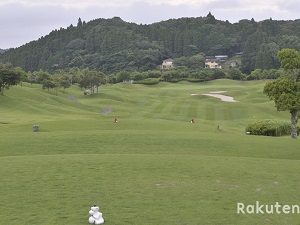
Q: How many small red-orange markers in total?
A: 2